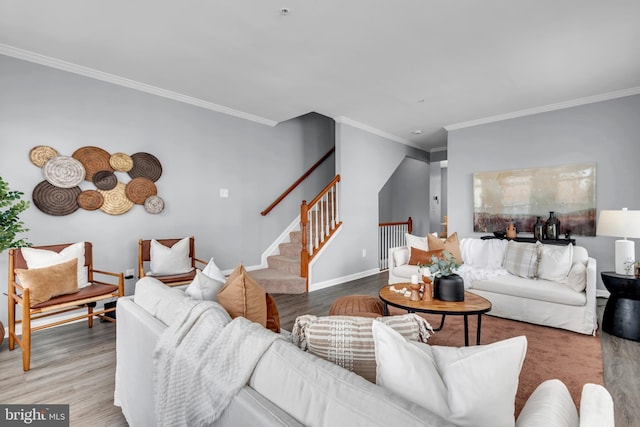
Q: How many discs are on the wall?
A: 11